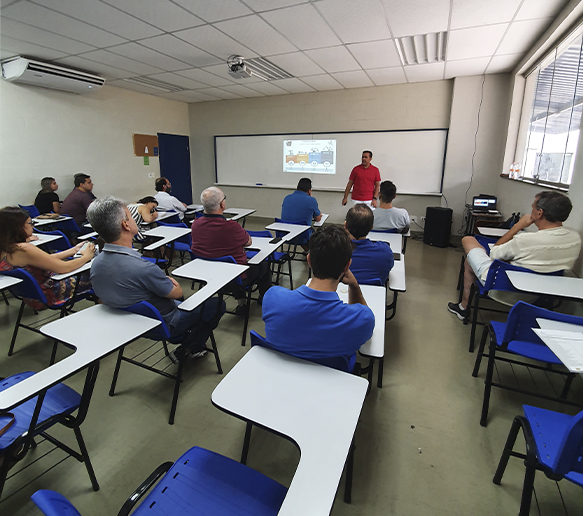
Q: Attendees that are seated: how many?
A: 12